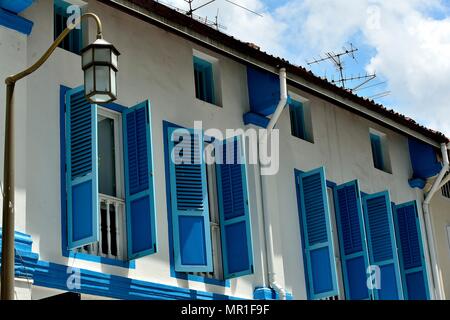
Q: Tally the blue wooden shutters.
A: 8